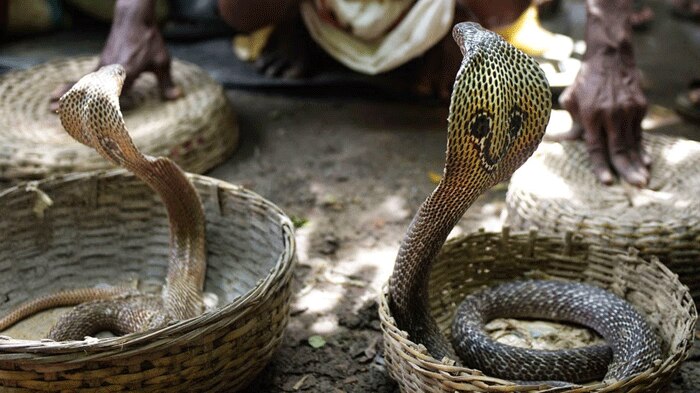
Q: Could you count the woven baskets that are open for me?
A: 2